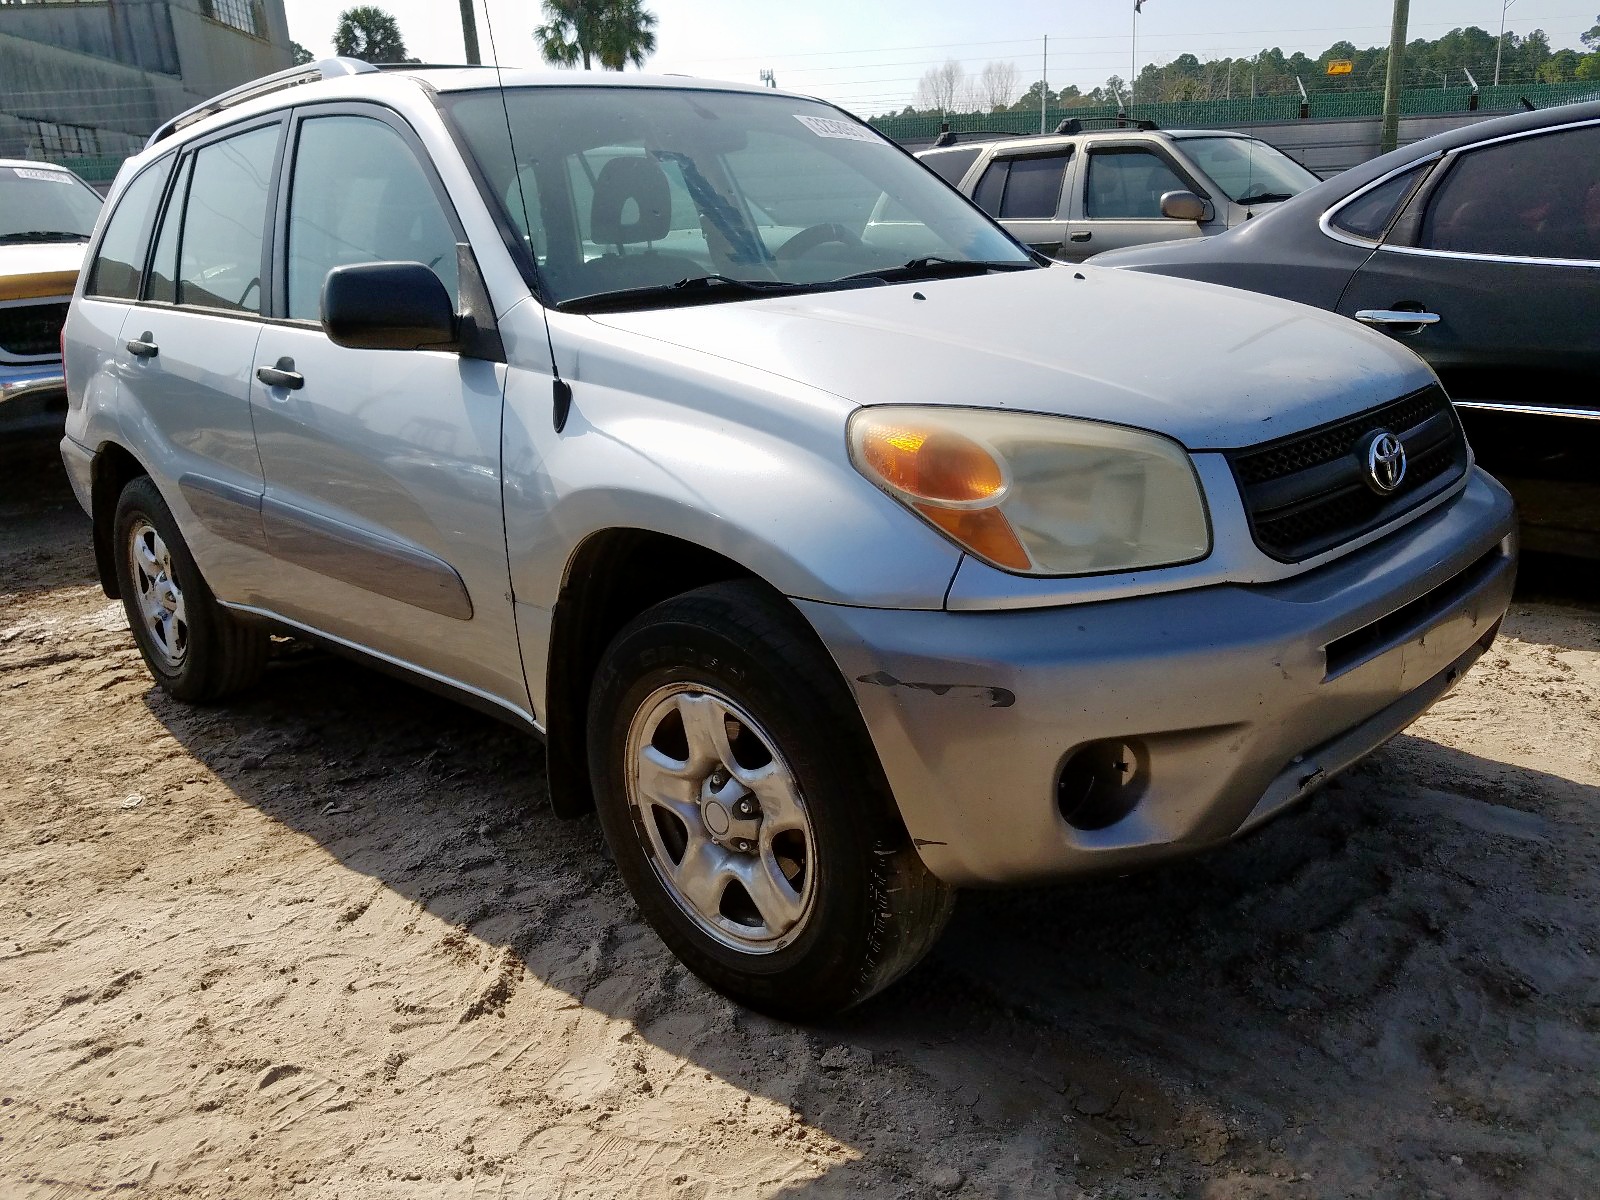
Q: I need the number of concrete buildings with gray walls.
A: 1